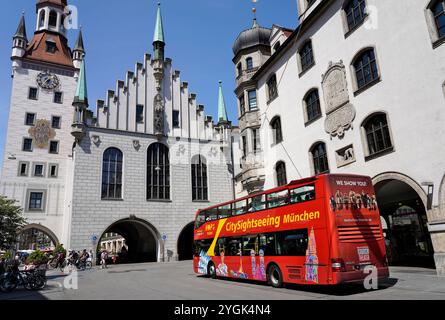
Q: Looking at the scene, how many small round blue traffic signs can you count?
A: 2